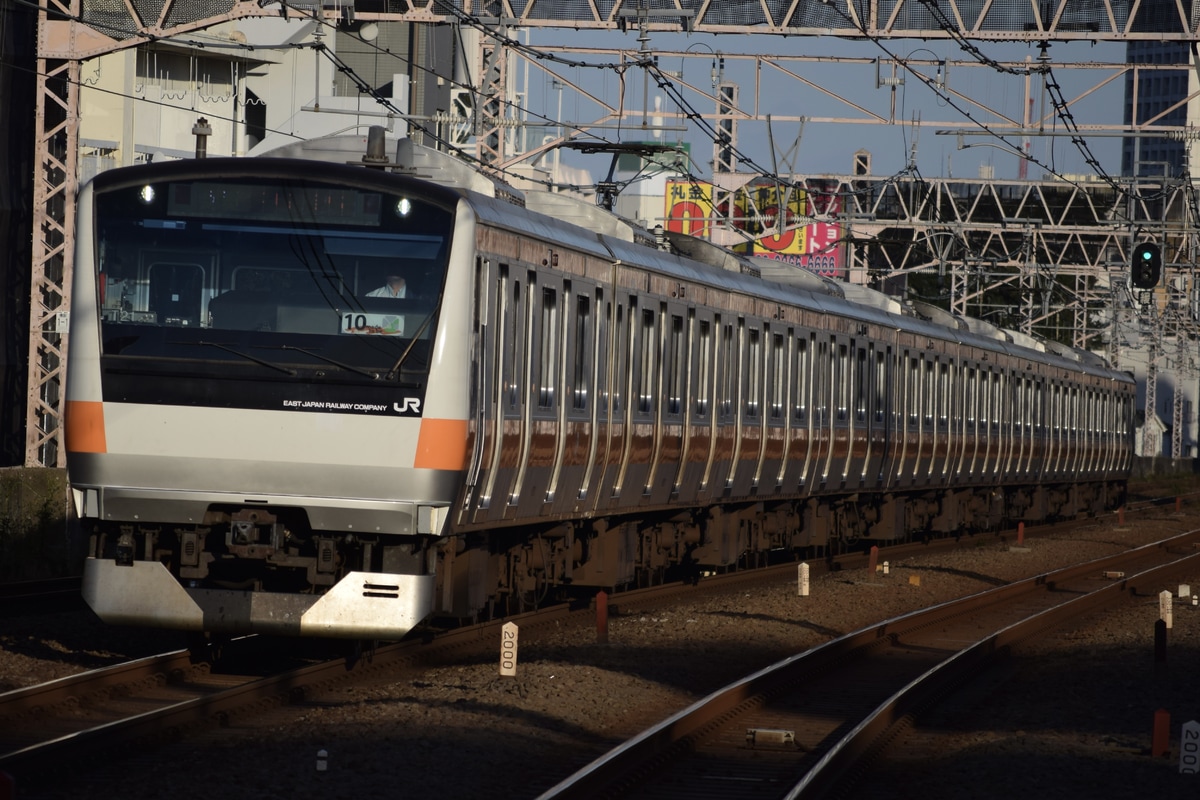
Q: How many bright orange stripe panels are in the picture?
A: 2